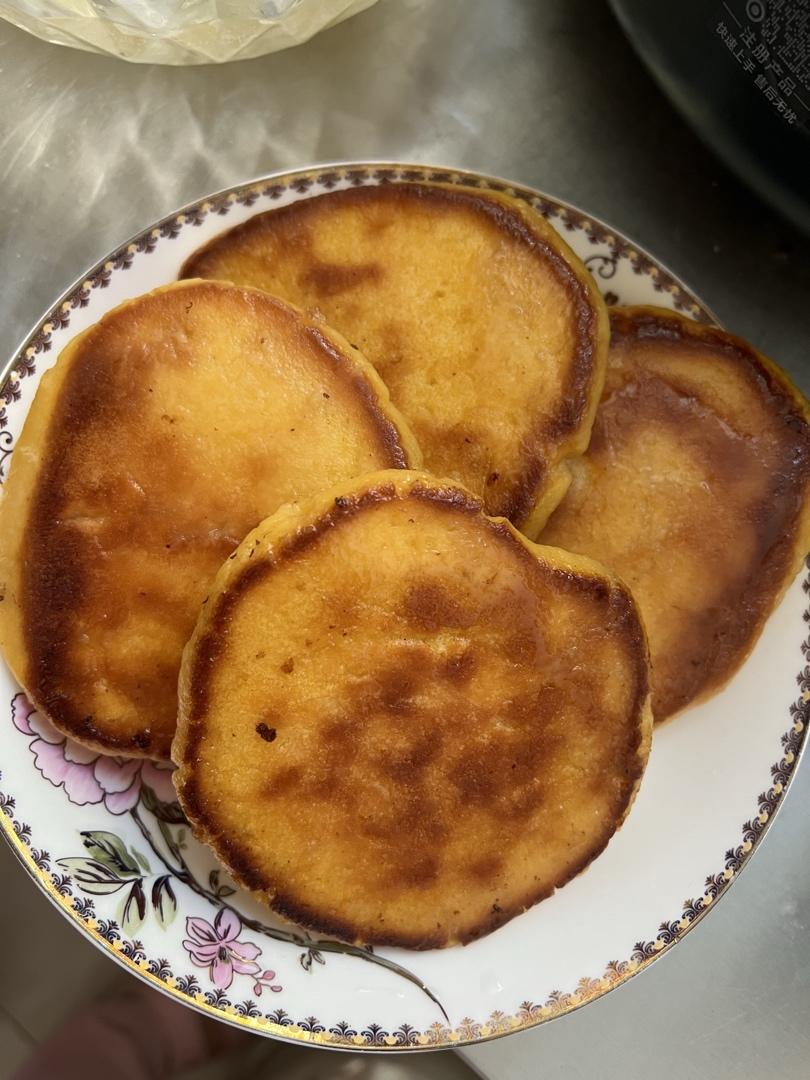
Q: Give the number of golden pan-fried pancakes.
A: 4